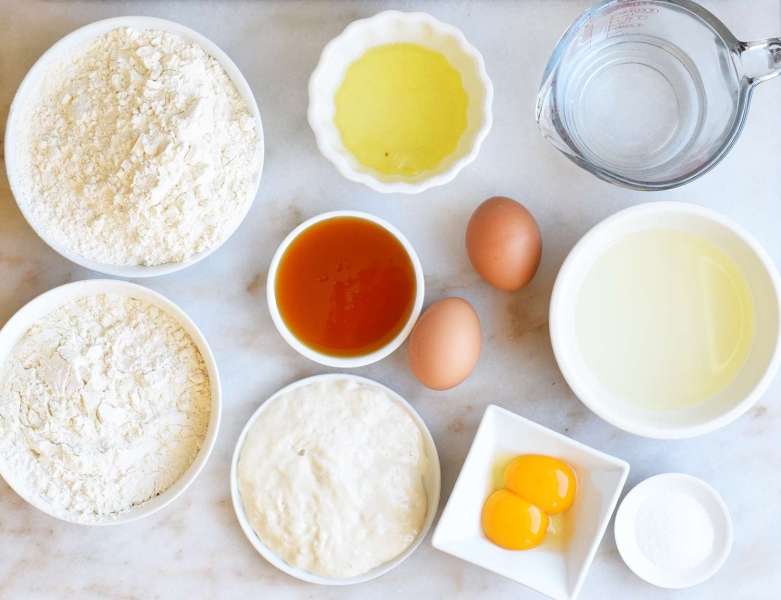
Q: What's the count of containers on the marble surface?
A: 9